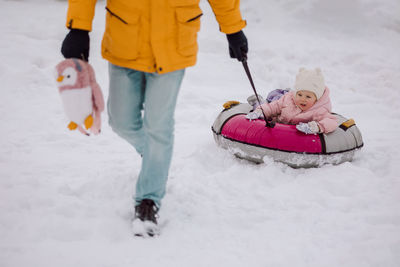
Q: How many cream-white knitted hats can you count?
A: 1